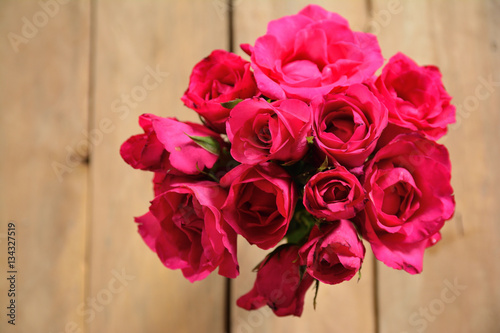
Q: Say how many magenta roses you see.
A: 12